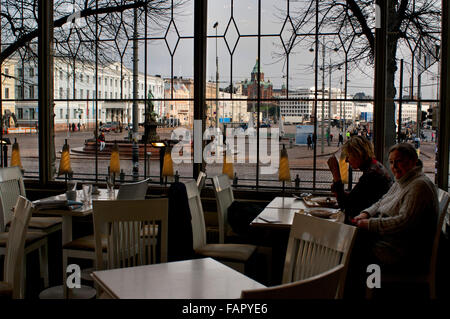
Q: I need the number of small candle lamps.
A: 7